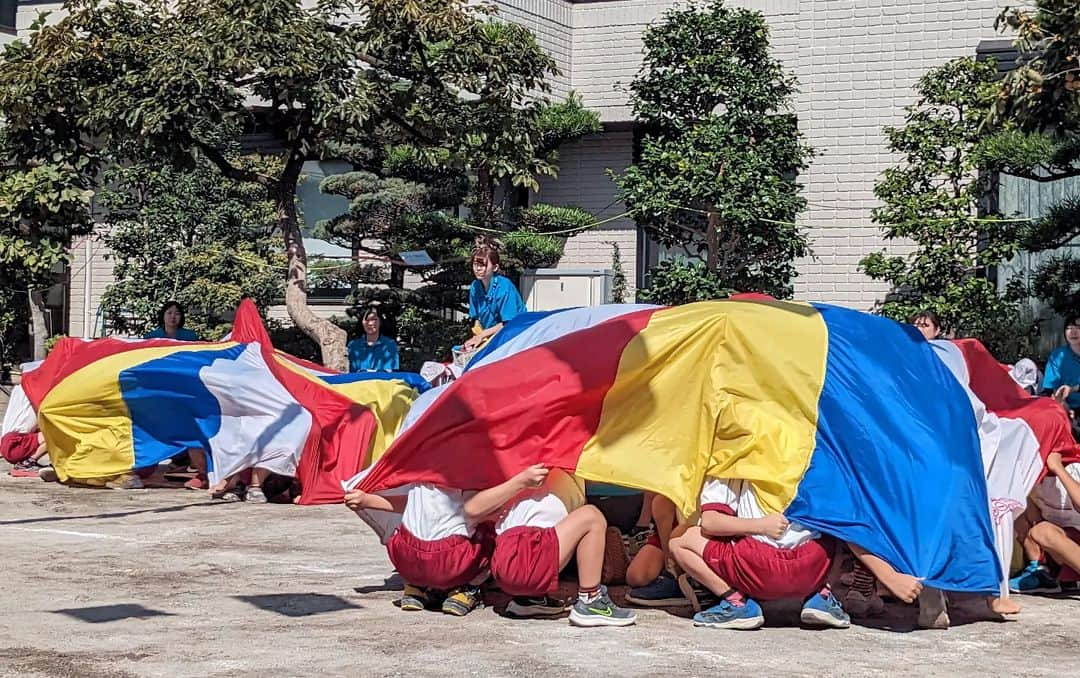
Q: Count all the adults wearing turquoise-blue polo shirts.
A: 4